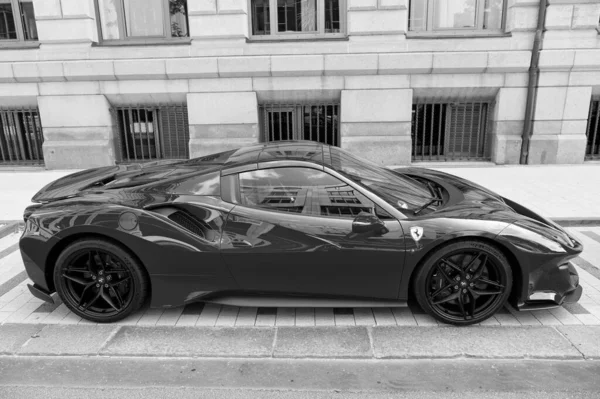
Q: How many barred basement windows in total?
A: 5